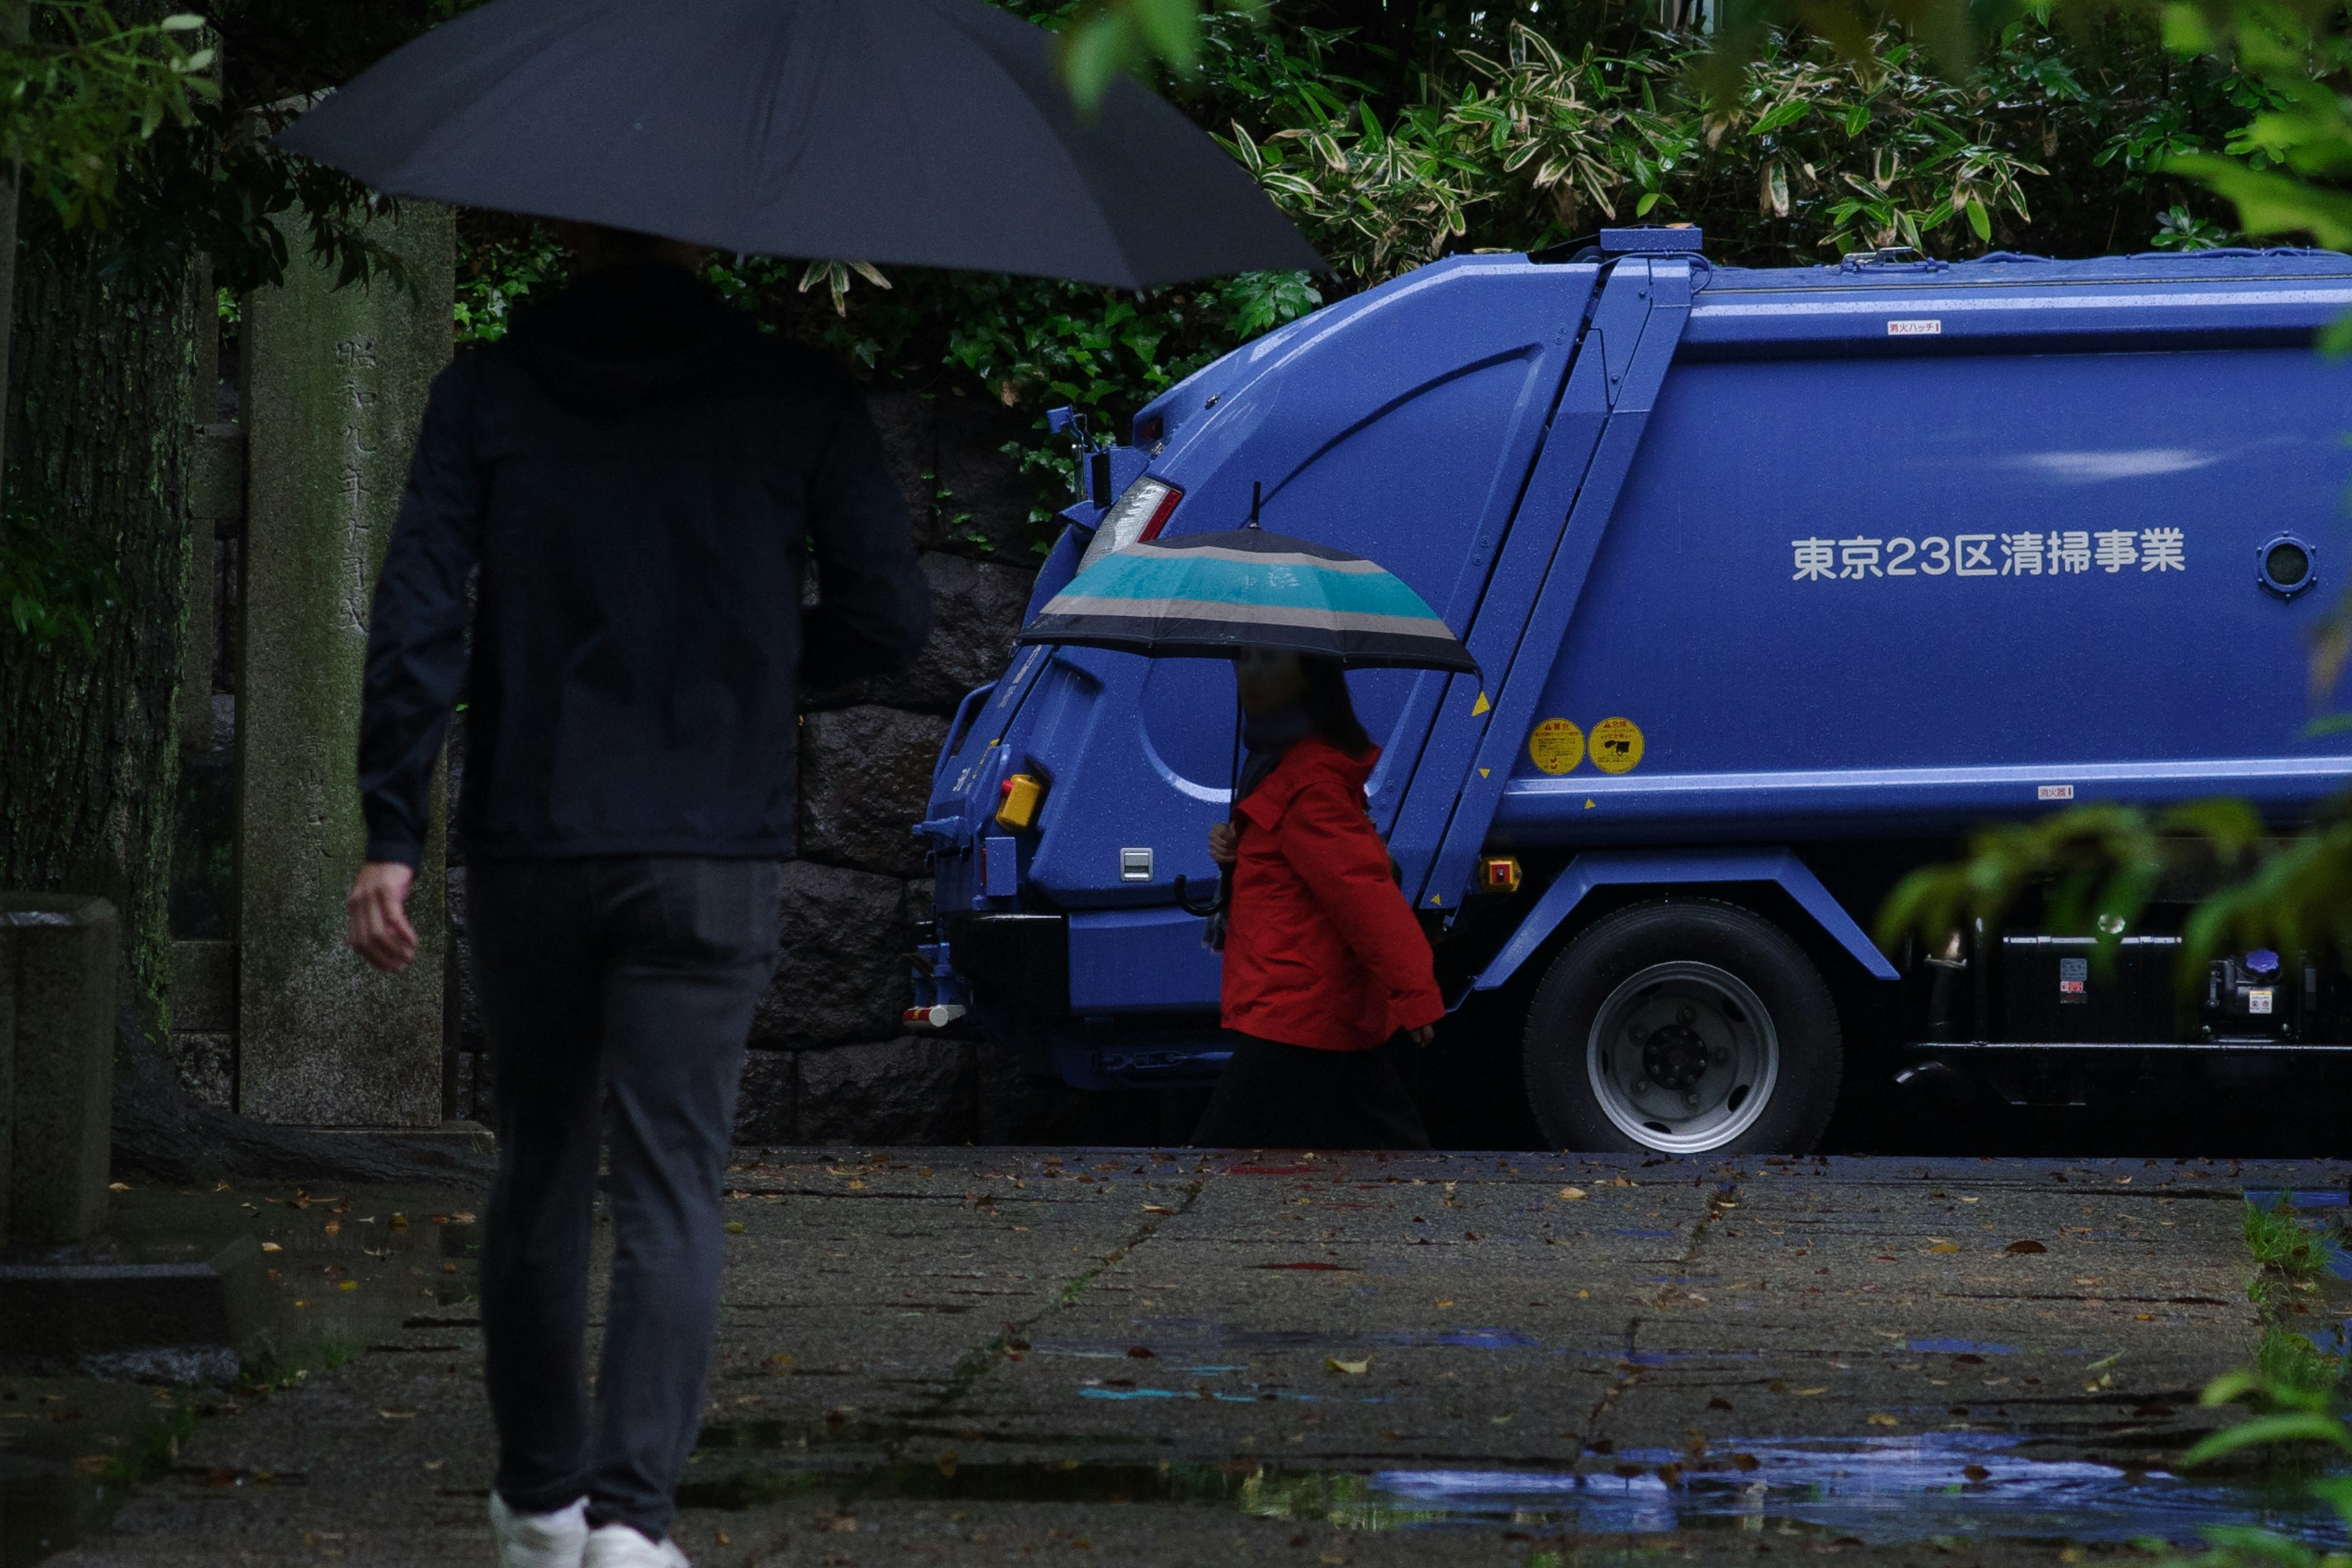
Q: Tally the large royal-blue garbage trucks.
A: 1